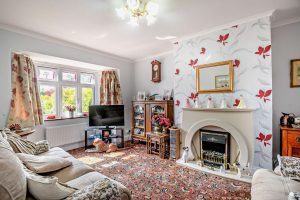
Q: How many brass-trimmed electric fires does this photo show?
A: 1